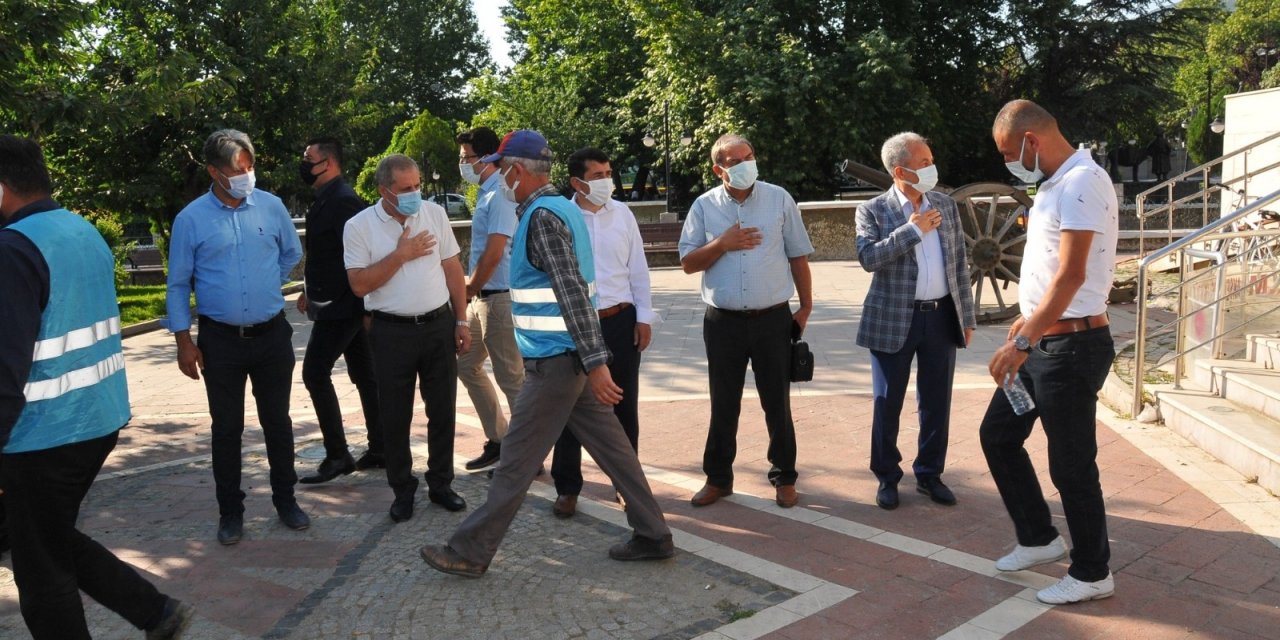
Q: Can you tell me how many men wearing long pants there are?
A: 10